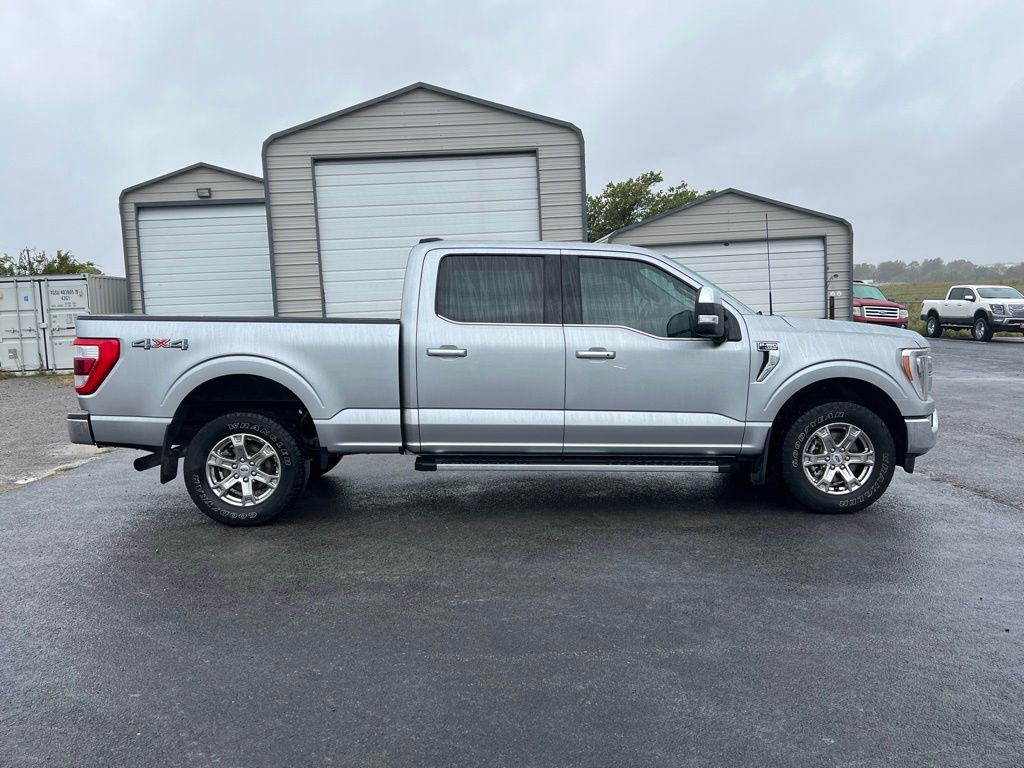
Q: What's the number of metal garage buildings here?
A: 3